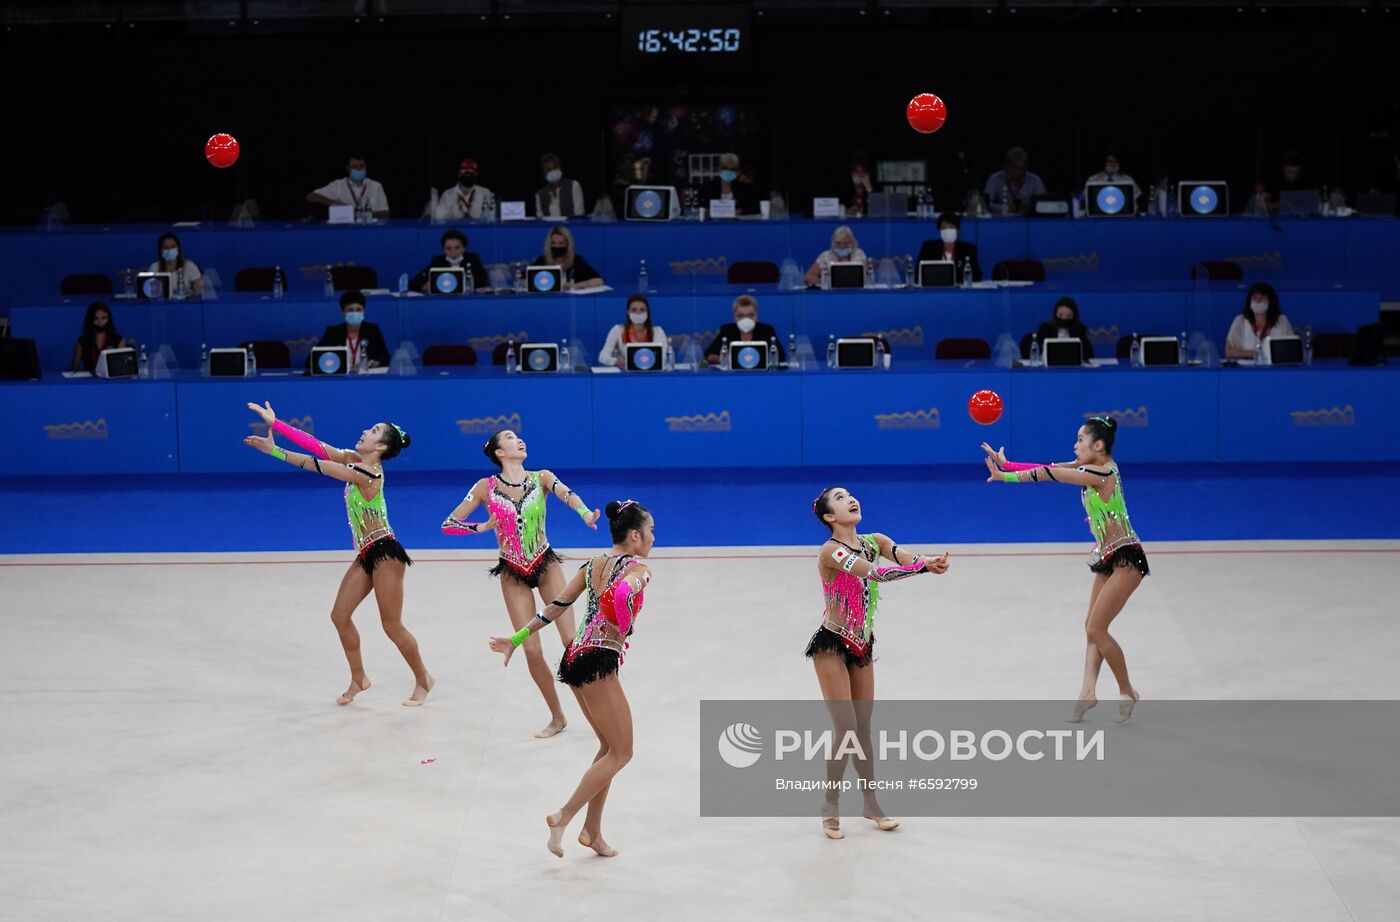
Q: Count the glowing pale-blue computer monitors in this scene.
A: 10